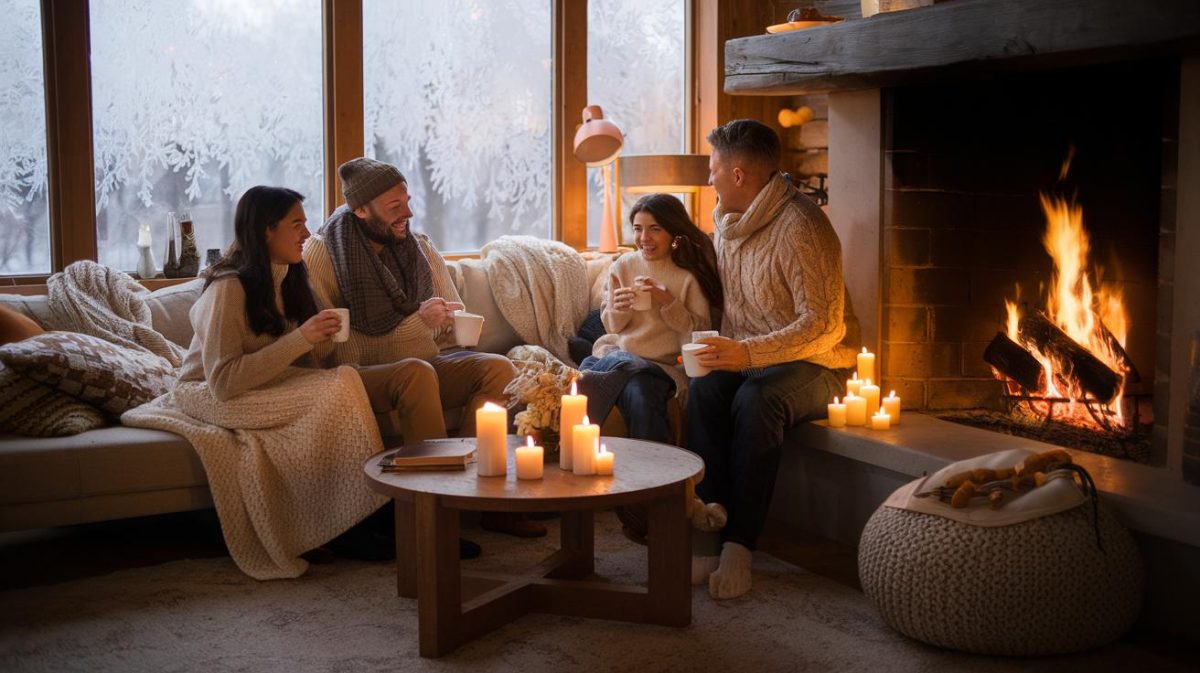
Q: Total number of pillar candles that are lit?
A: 12